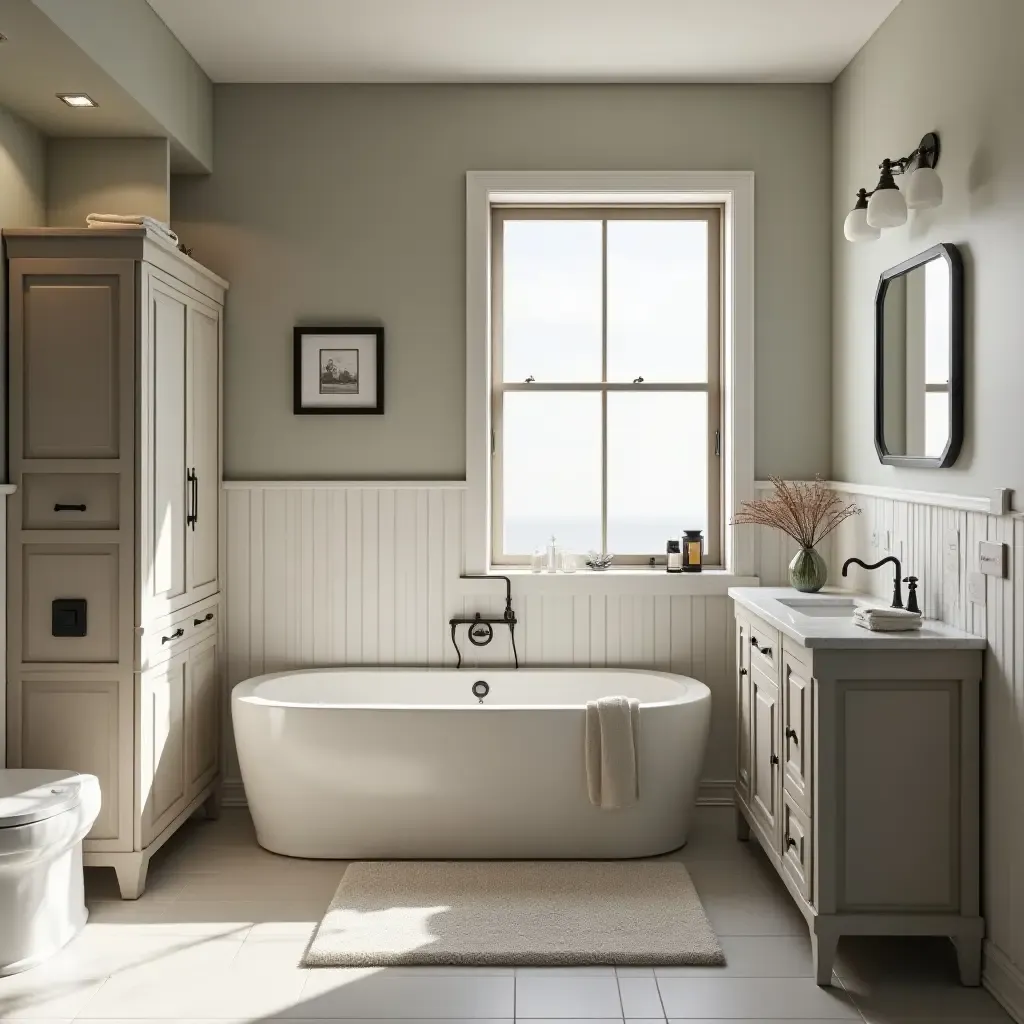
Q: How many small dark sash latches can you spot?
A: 2